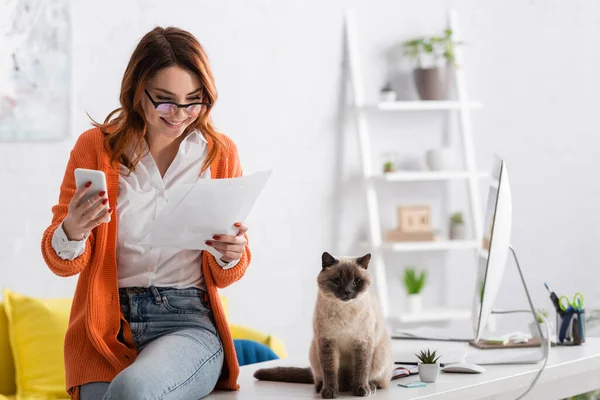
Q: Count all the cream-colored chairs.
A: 0